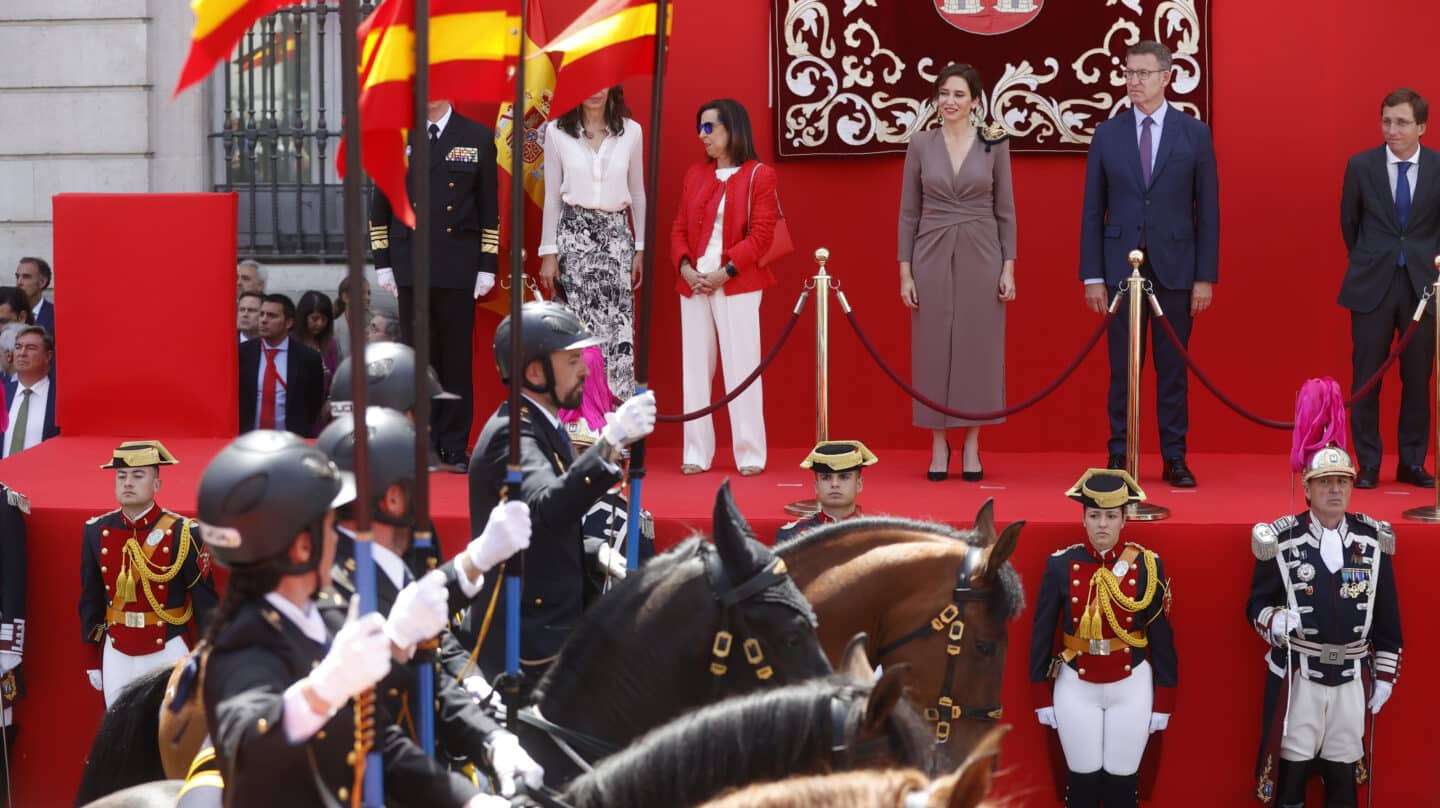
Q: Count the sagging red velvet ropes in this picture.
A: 3